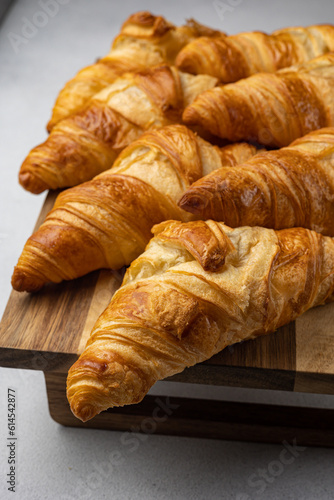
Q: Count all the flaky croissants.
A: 7